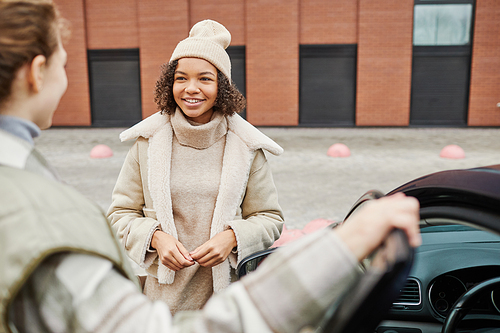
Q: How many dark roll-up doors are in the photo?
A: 4